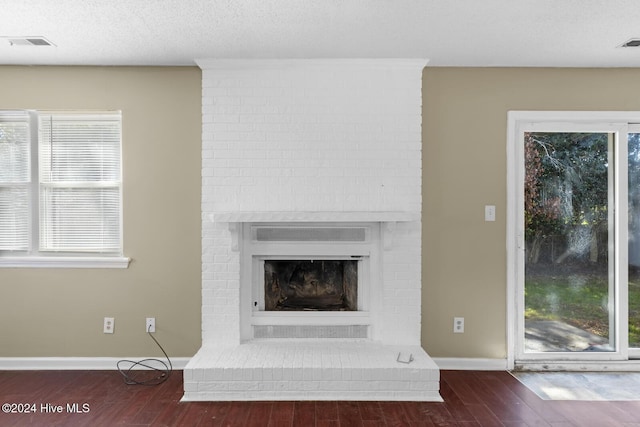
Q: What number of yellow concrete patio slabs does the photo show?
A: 0